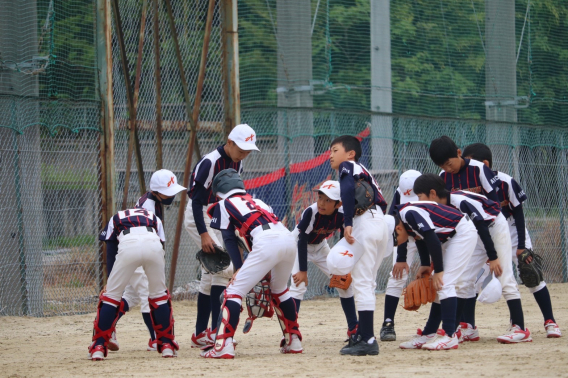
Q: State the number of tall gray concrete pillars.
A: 4